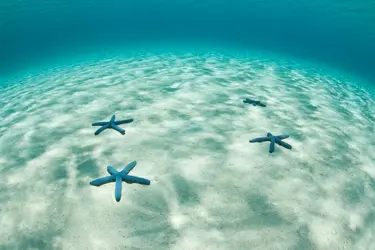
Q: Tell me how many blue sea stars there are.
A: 4